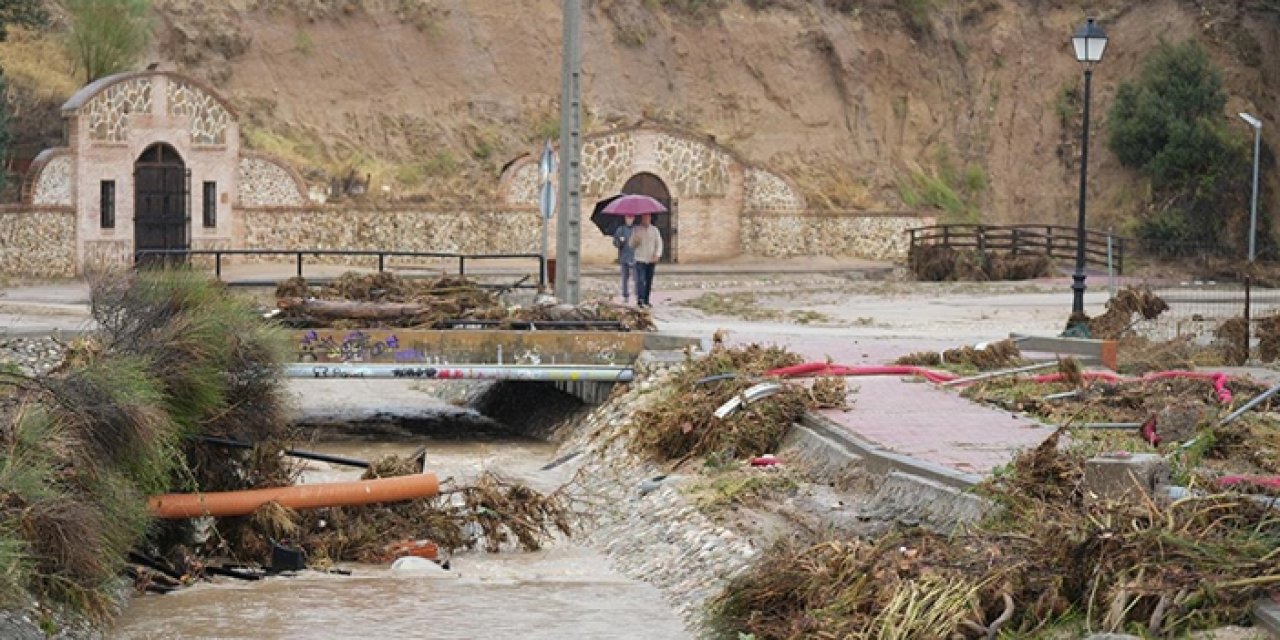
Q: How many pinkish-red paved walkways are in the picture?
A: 1